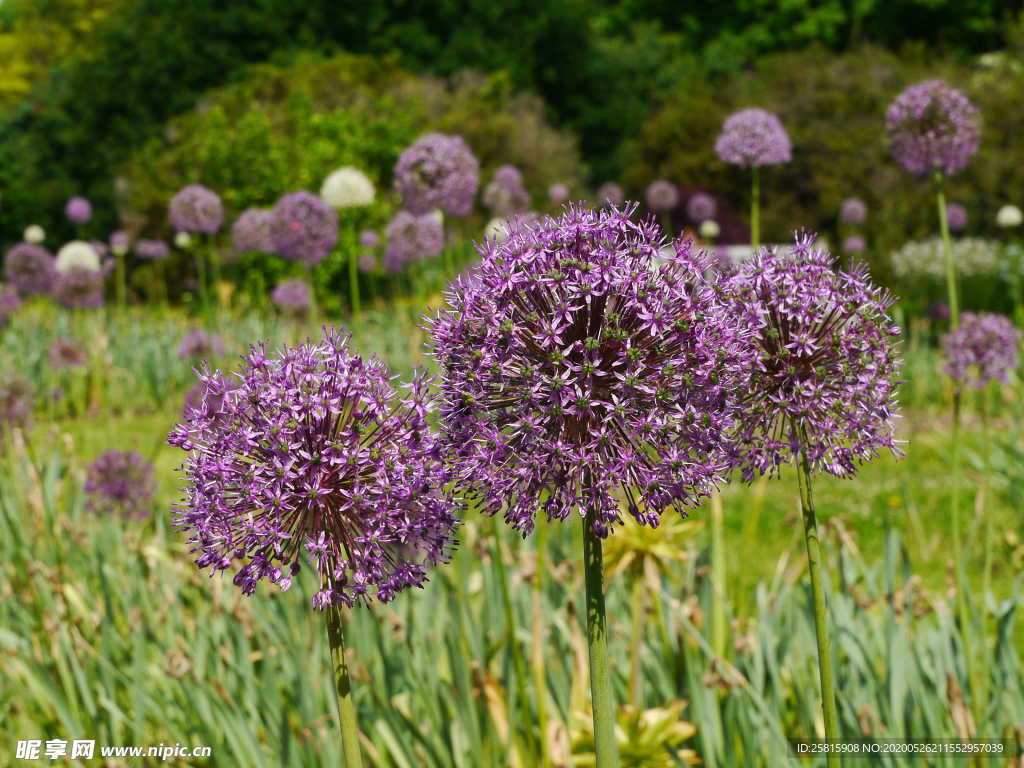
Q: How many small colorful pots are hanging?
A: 0